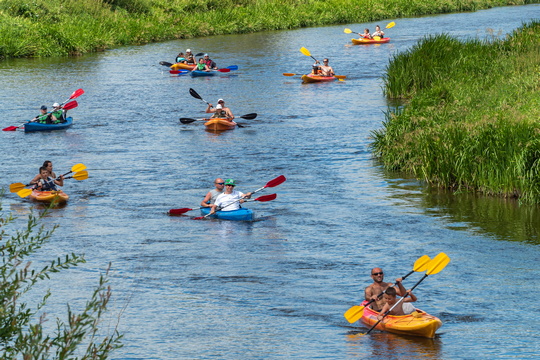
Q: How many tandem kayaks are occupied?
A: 9